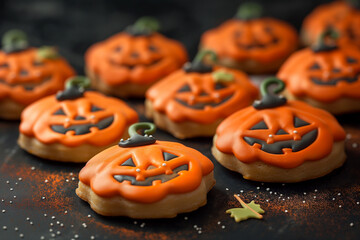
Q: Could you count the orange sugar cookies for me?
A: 9